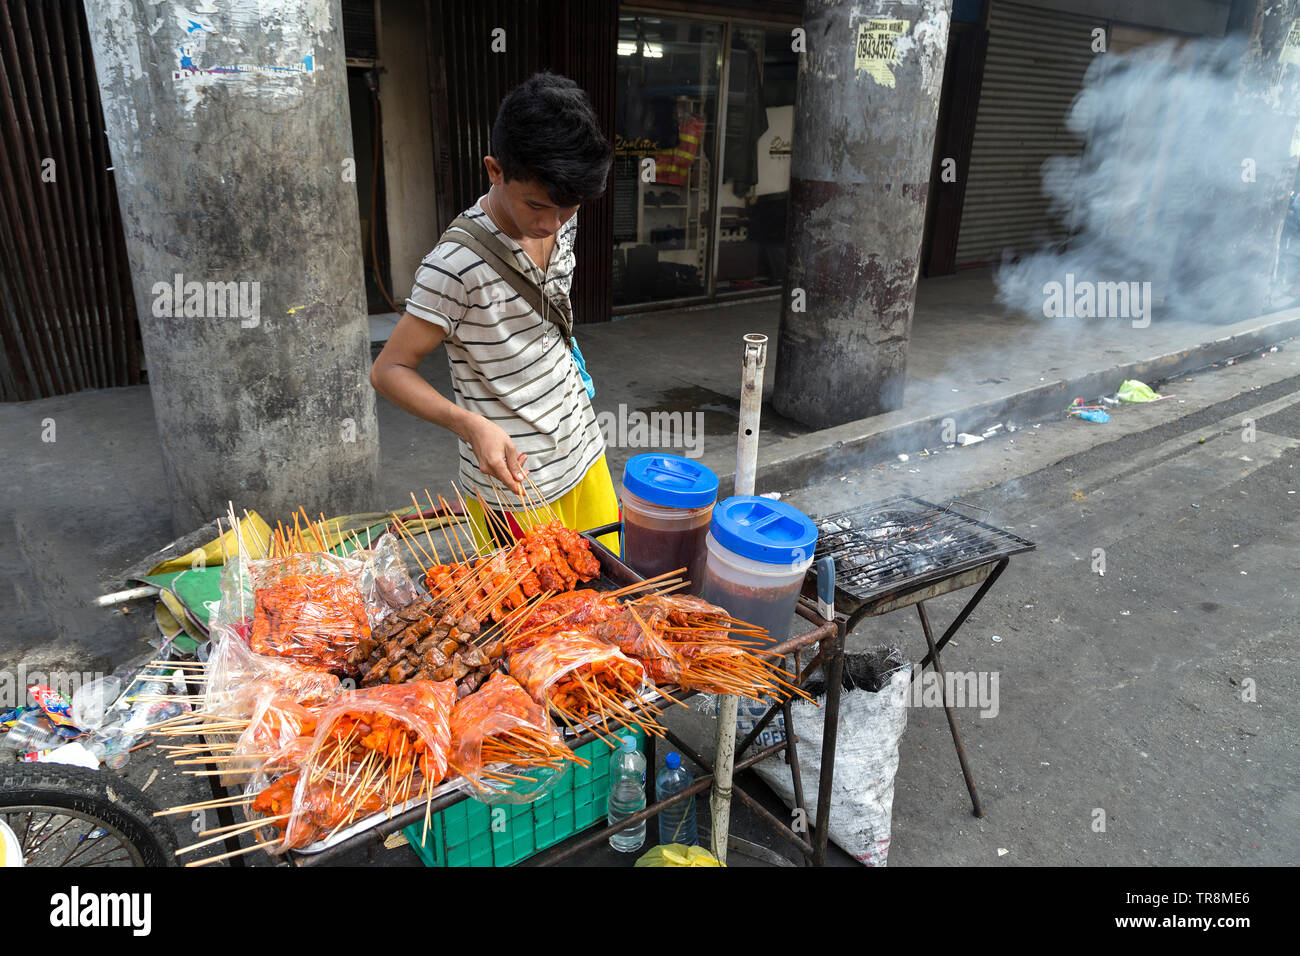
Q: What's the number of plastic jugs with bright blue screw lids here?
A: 2